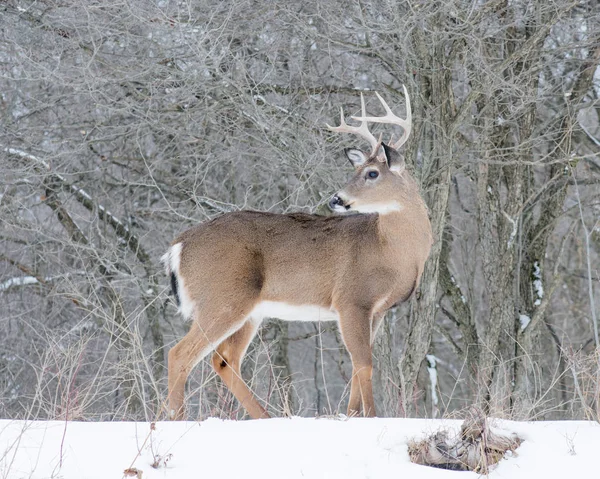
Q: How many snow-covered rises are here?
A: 1